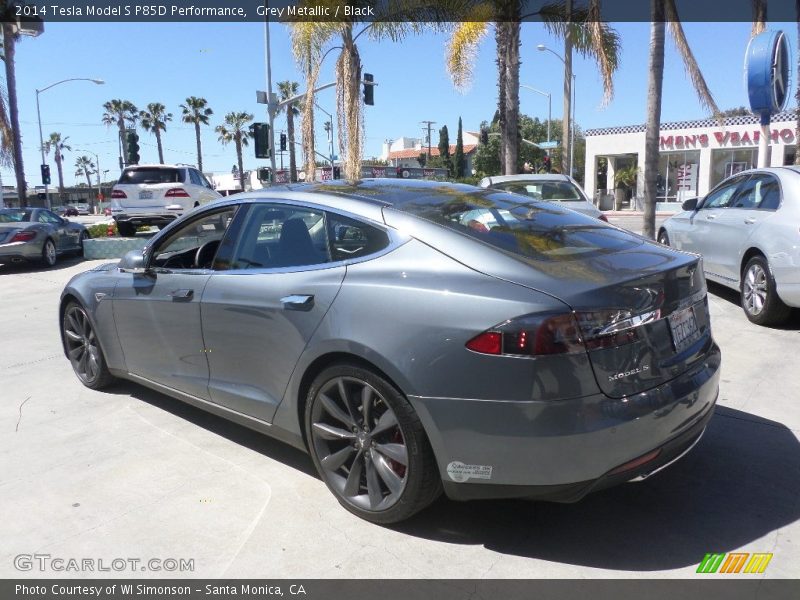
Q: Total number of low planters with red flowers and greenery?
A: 1